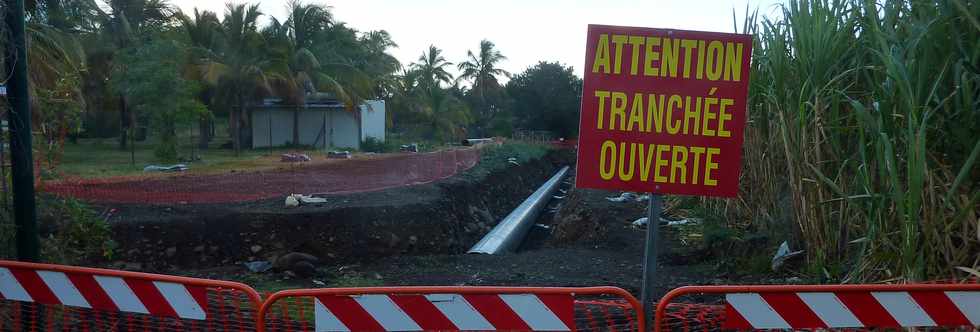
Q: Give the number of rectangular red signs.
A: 1